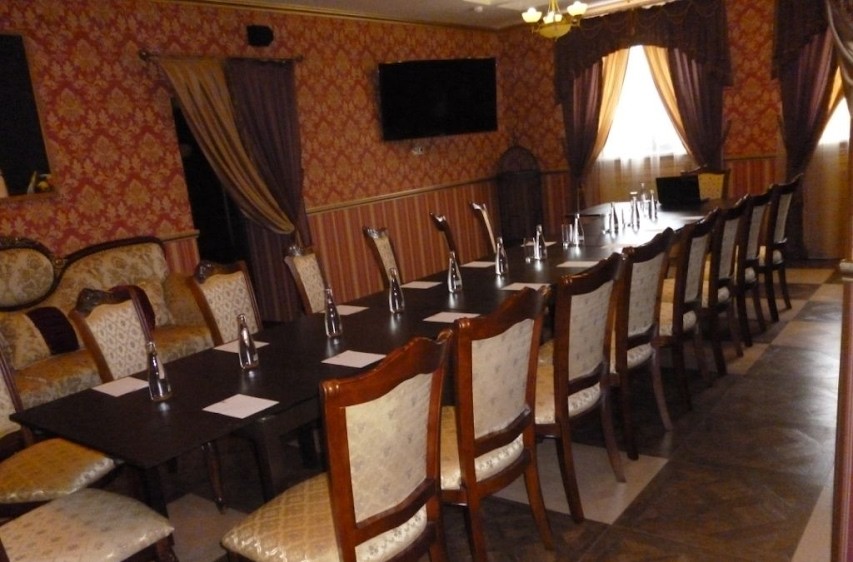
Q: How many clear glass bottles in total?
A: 12